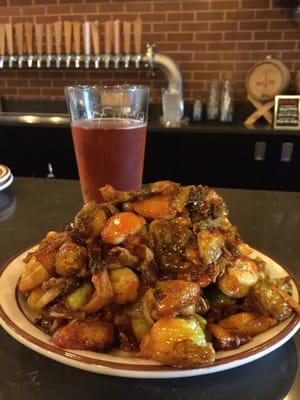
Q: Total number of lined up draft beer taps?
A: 15